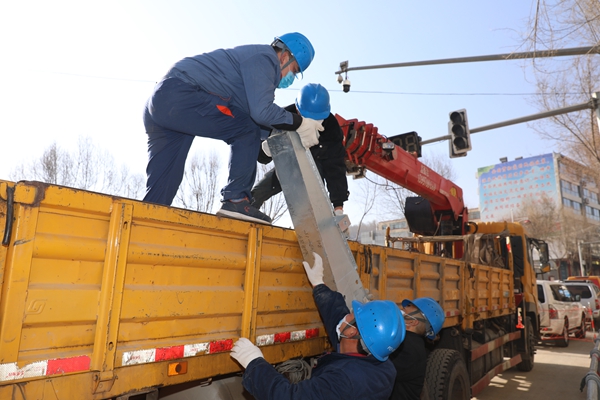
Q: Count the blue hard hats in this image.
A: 4